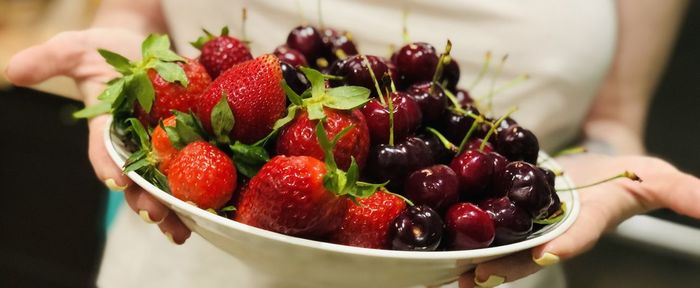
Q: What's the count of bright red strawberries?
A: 8